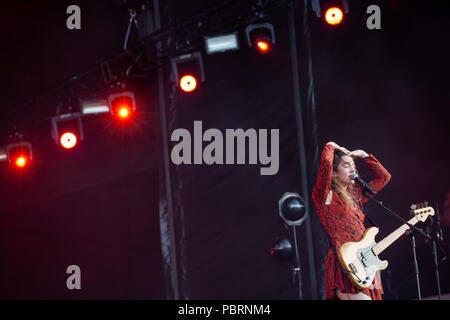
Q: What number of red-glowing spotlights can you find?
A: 6